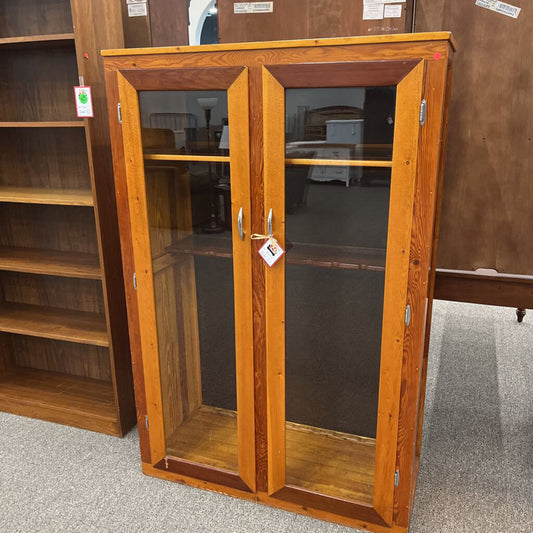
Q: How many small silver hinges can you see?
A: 6